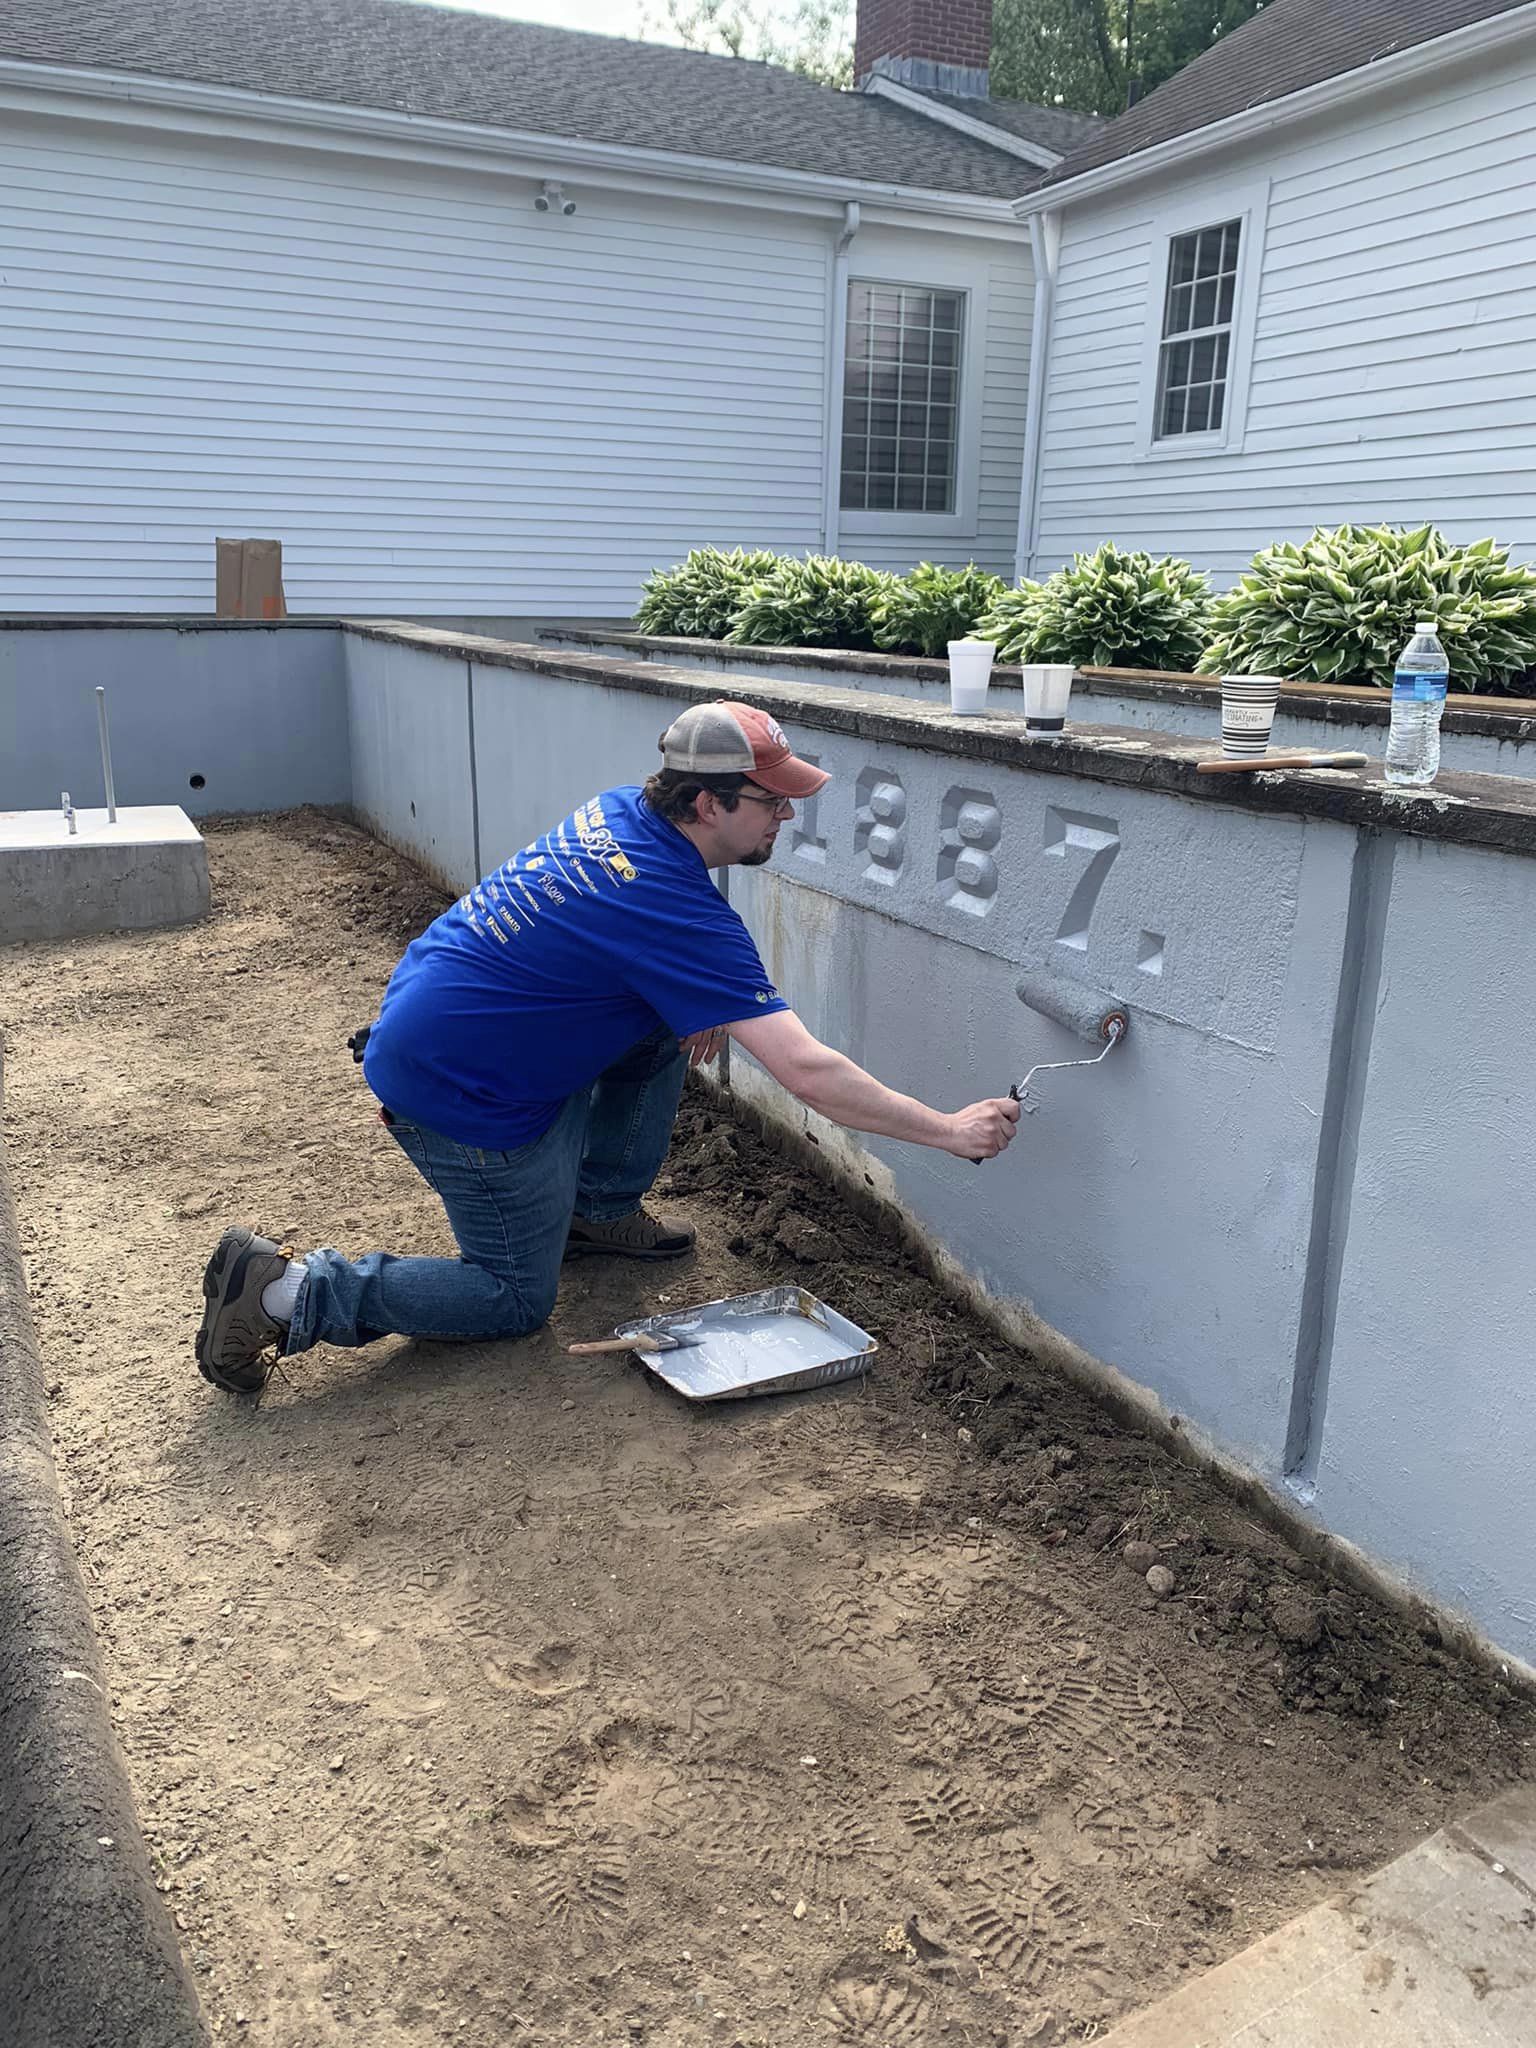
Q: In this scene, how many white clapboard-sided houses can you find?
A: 2